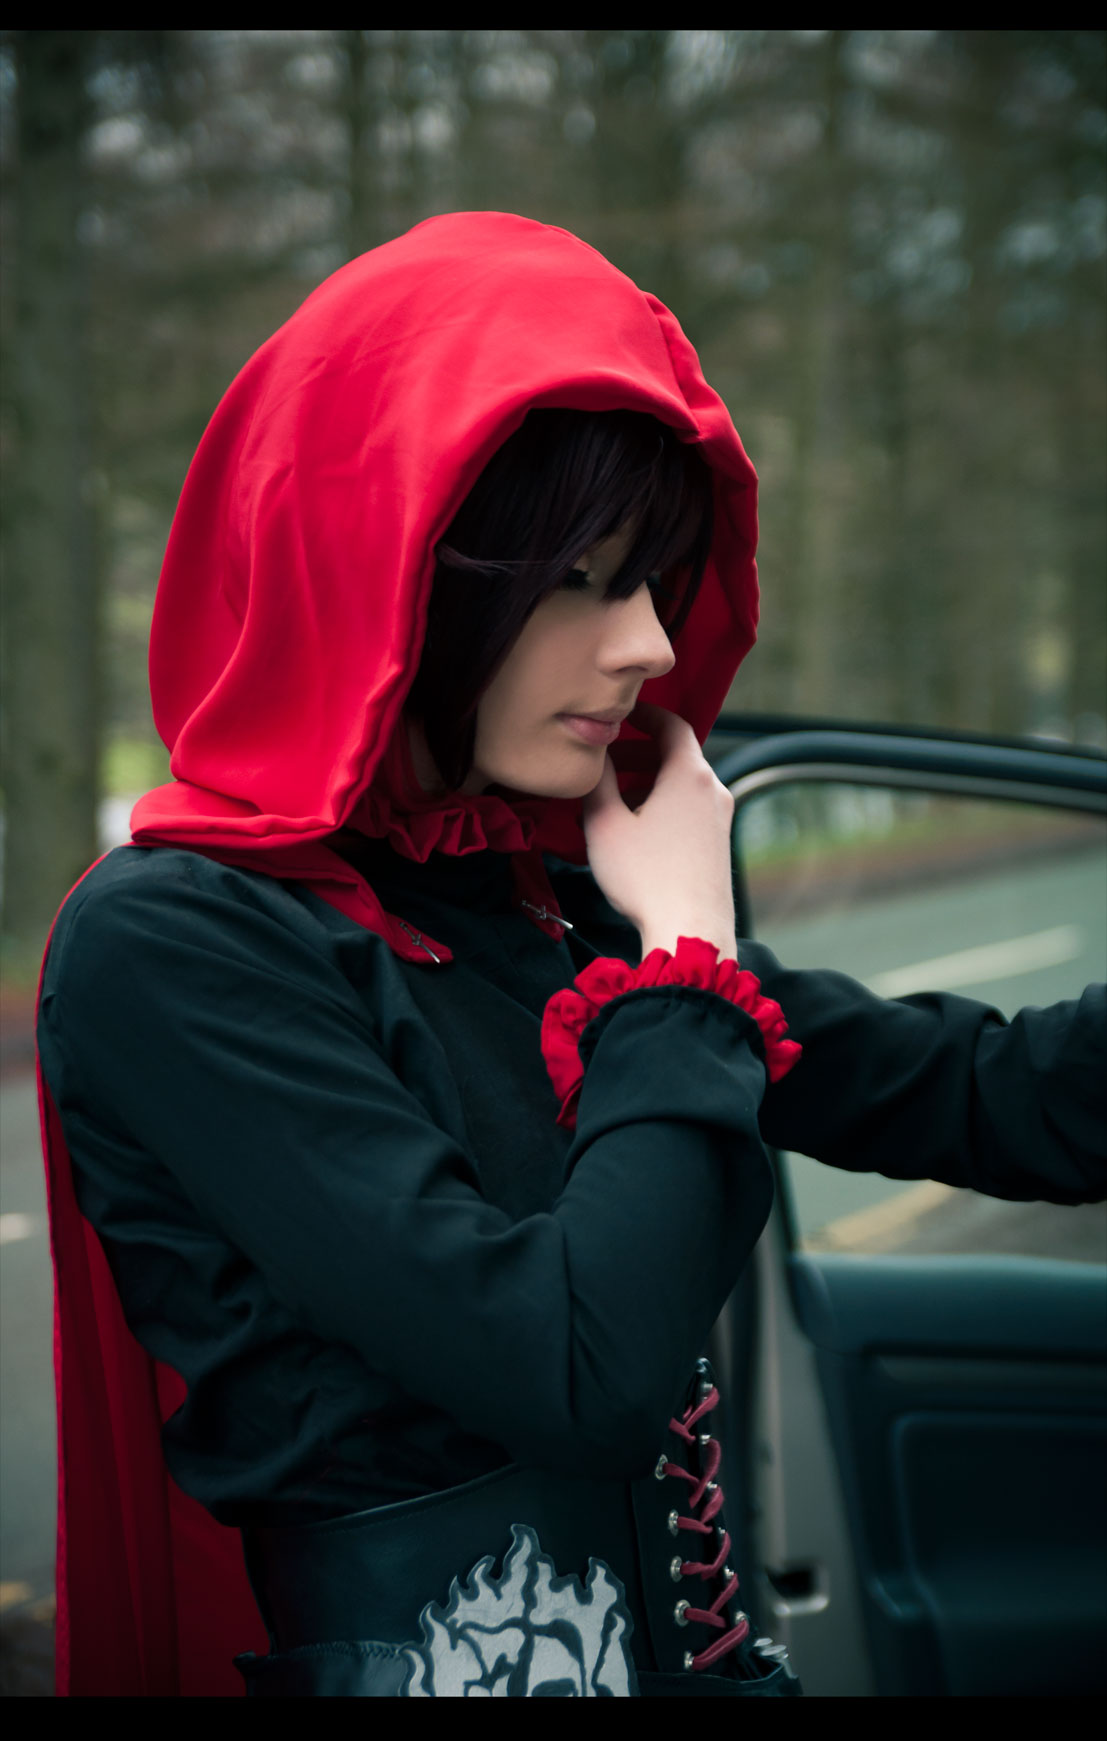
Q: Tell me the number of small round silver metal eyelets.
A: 11